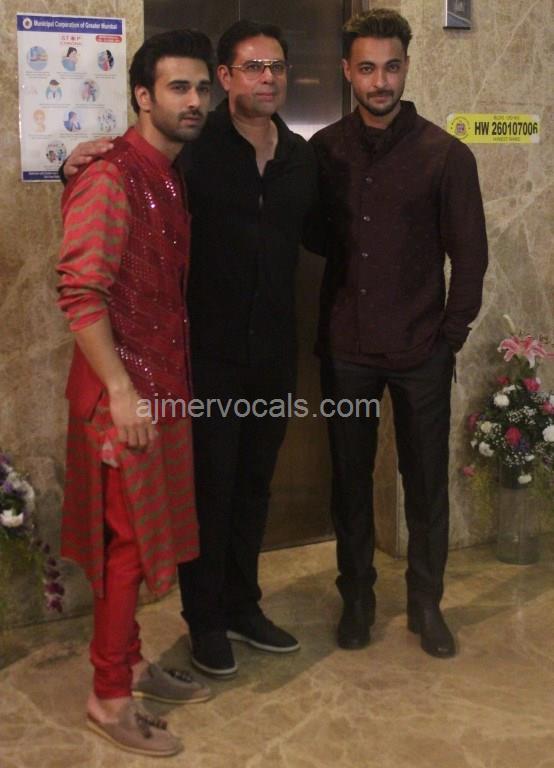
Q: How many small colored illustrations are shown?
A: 9